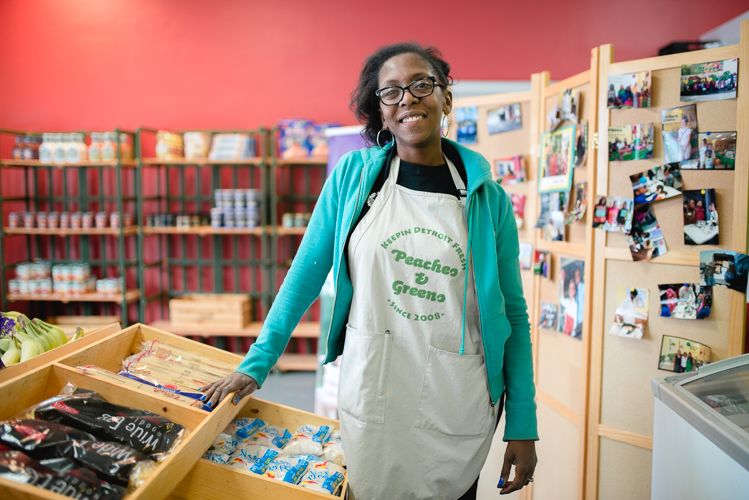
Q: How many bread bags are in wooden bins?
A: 0